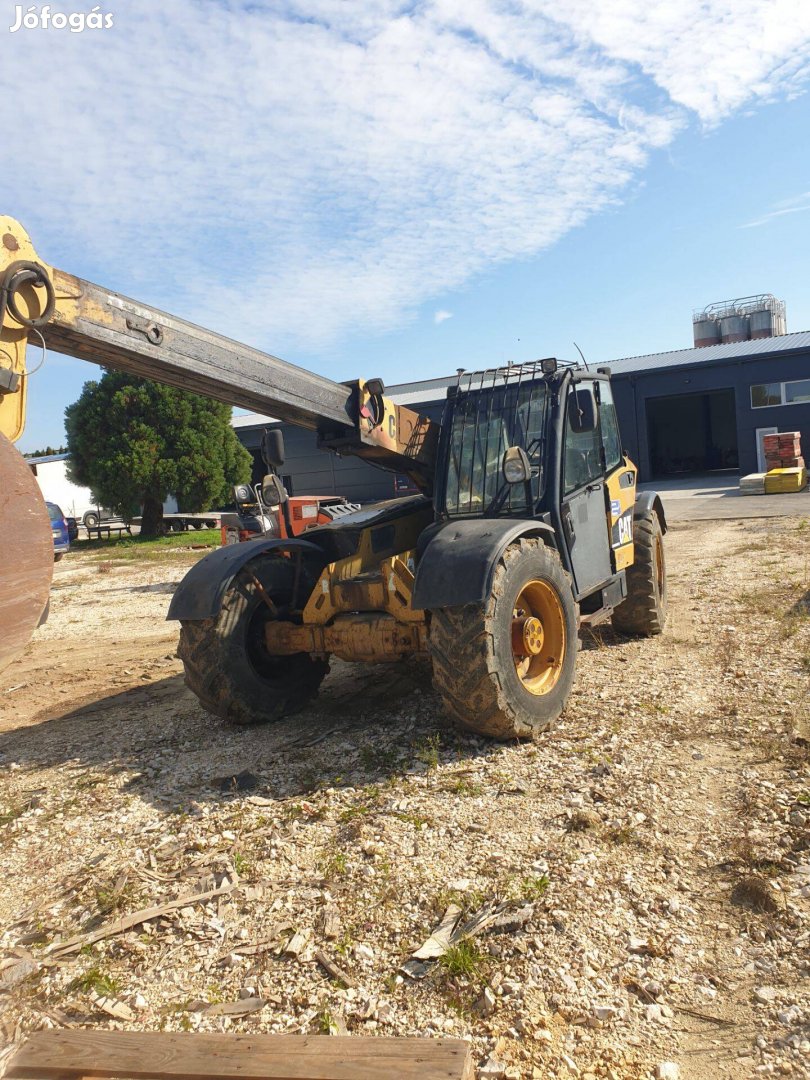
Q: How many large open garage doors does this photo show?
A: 1